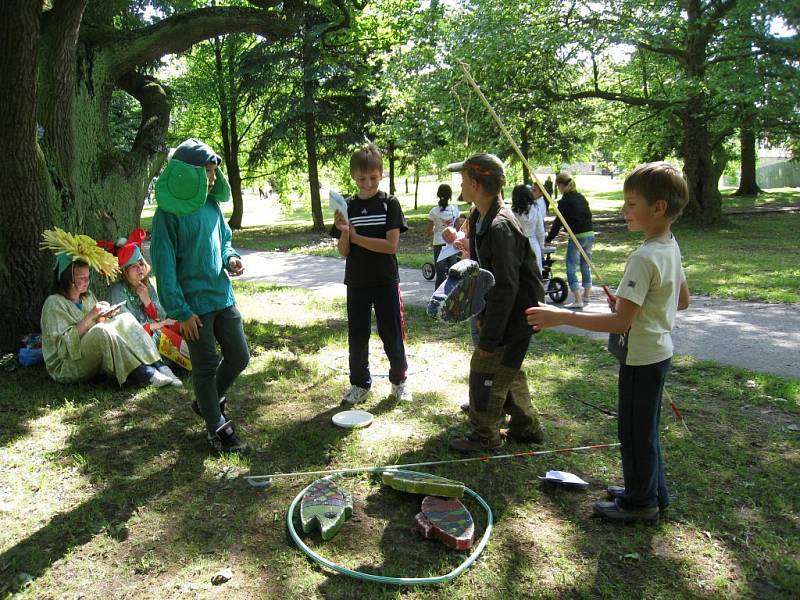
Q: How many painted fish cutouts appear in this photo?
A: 4